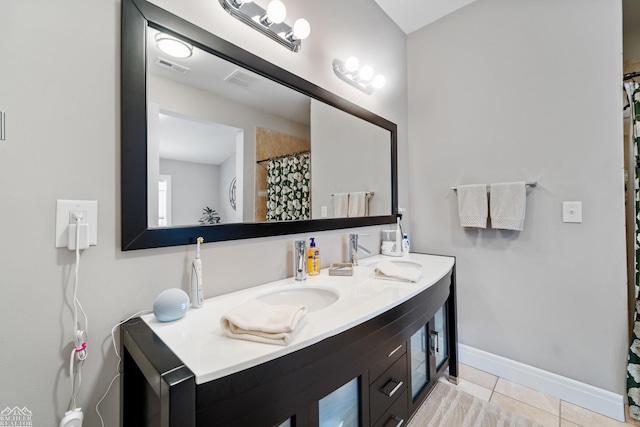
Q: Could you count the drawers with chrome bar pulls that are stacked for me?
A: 3